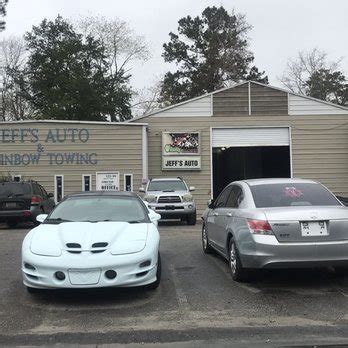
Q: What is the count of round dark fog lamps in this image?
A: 2